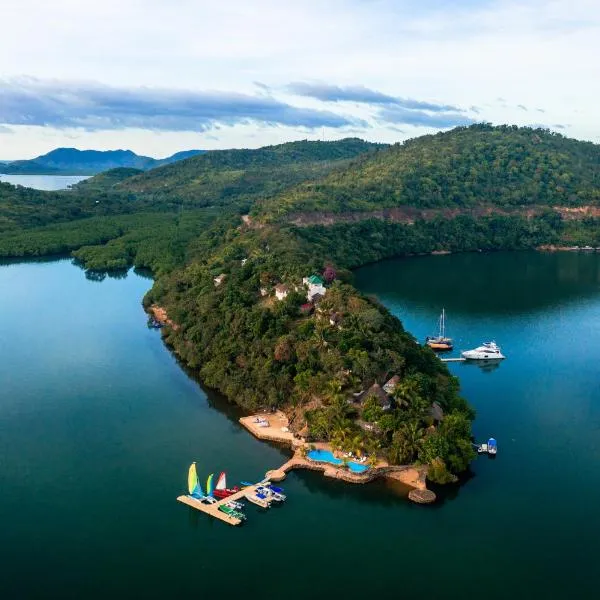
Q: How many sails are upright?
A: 3